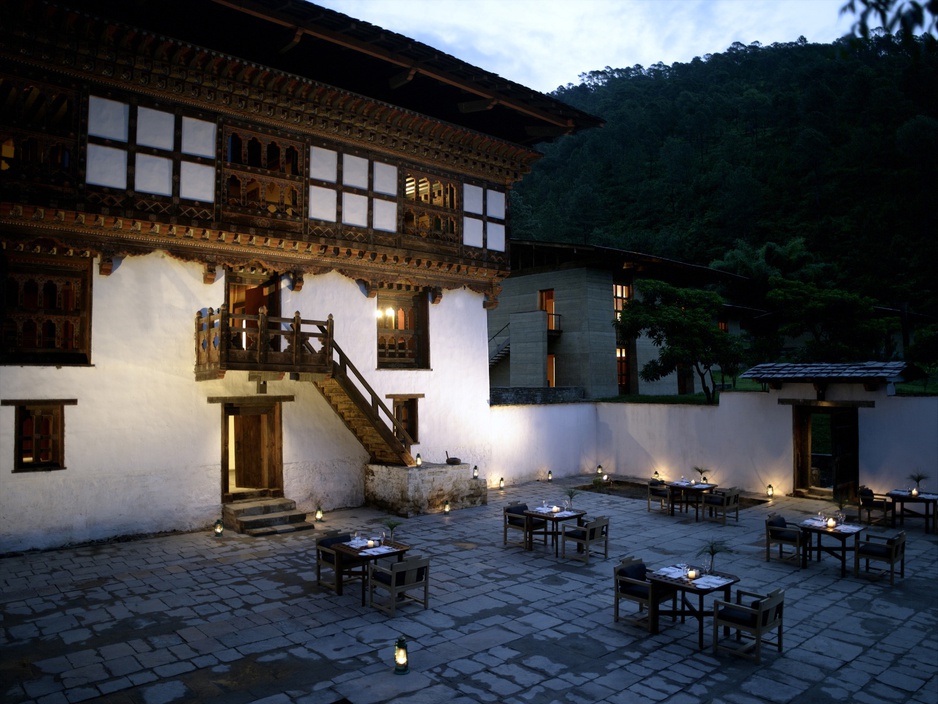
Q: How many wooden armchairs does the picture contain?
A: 11